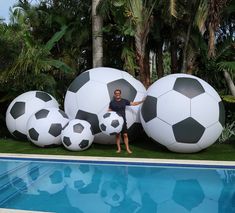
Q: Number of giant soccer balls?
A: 6